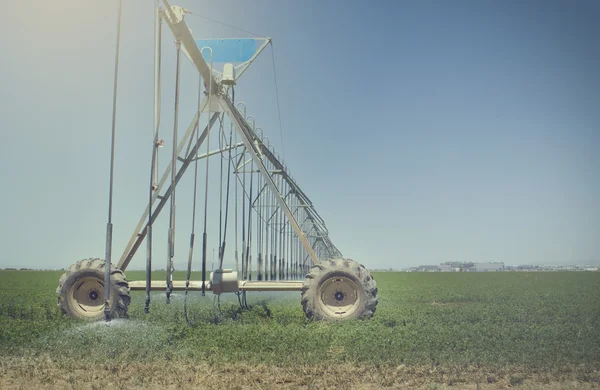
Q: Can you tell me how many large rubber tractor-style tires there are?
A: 2